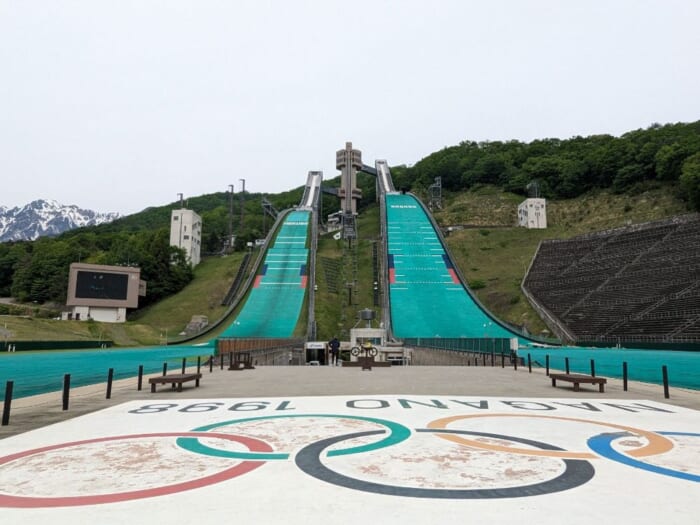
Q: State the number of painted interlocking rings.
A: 5